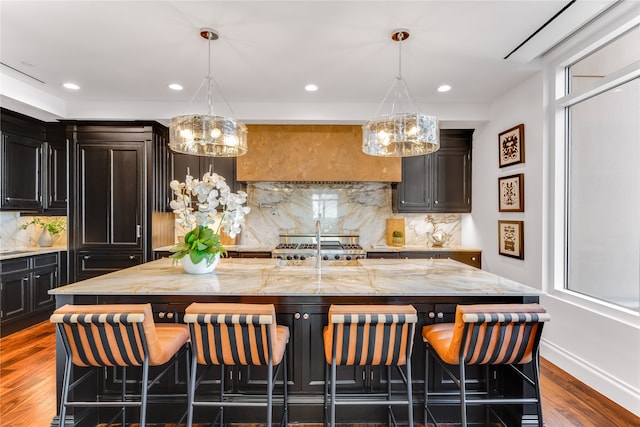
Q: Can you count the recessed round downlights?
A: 4